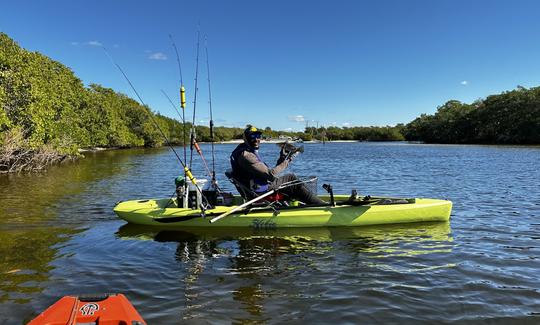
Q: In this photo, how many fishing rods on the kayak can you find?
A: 5